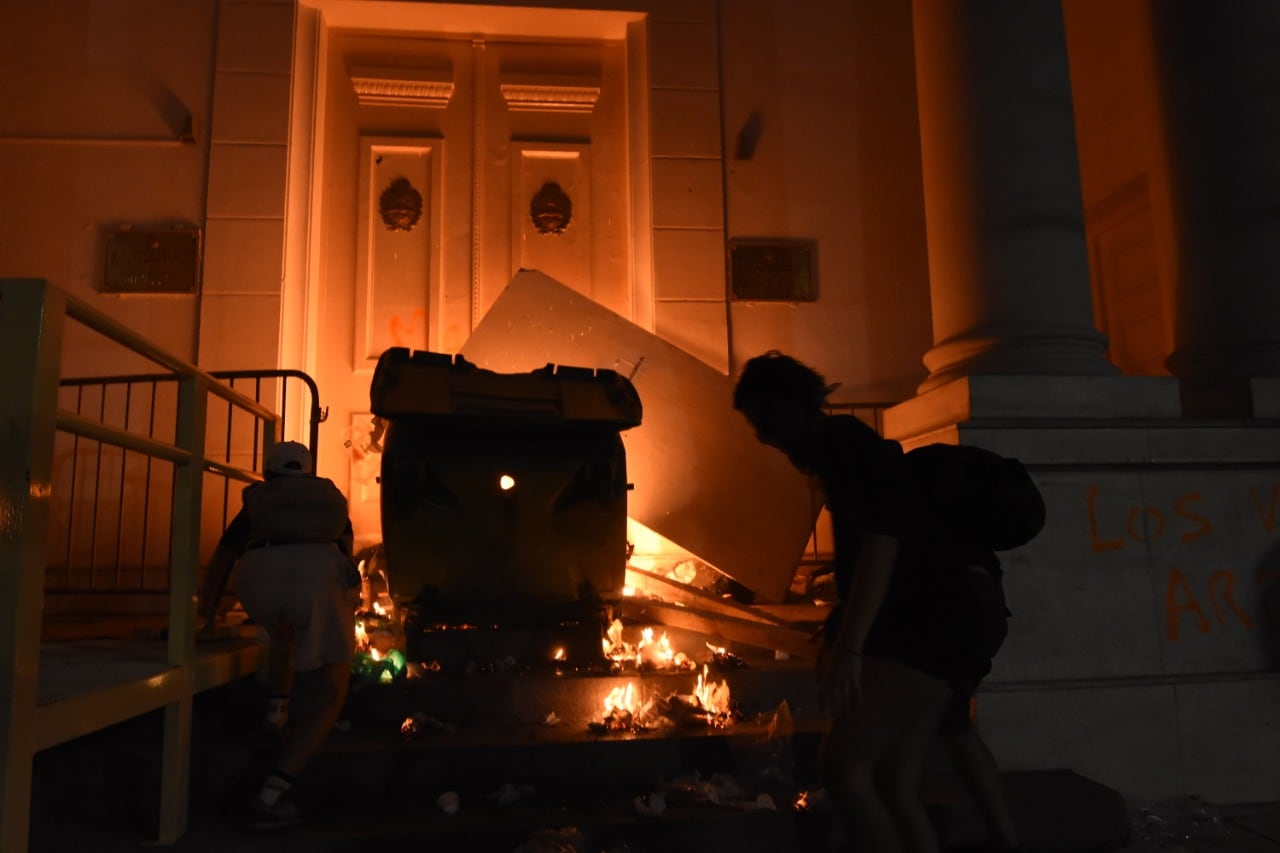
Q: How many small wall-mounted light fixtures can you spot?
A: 2